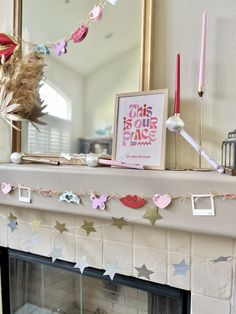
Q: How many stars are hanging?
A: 14